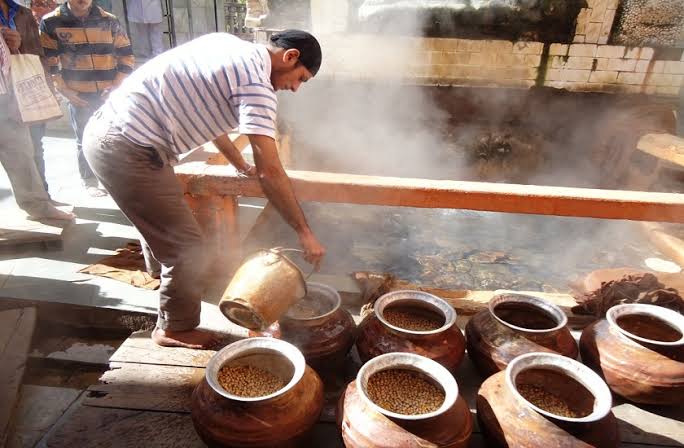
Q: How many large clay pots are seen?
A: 7